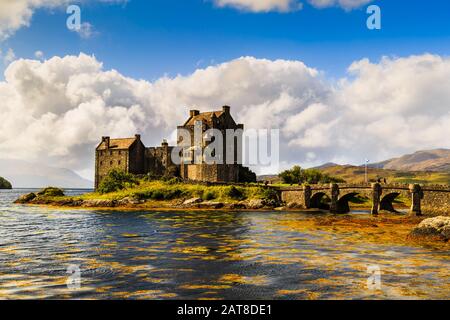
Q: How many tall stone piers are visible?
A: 4